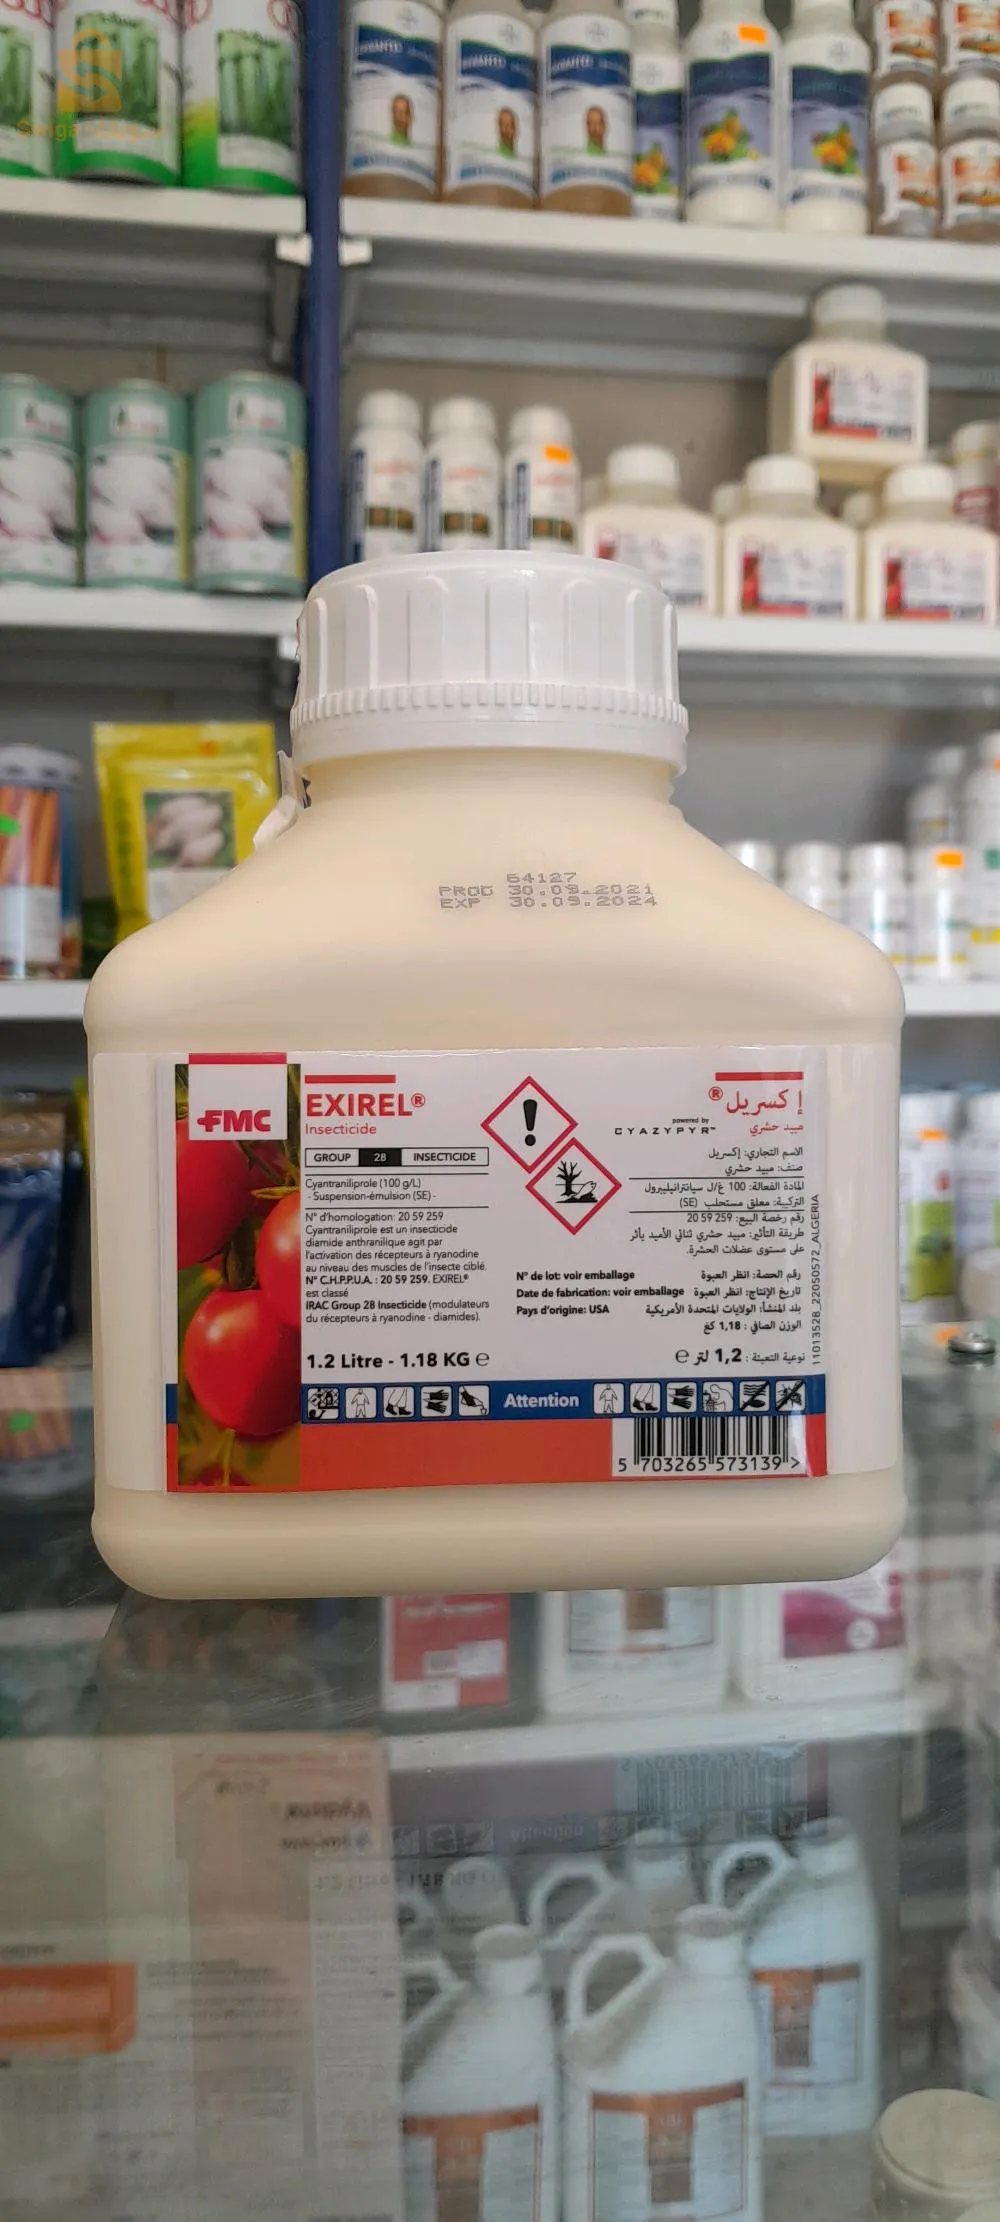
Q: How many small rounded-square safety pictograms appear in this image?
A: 11